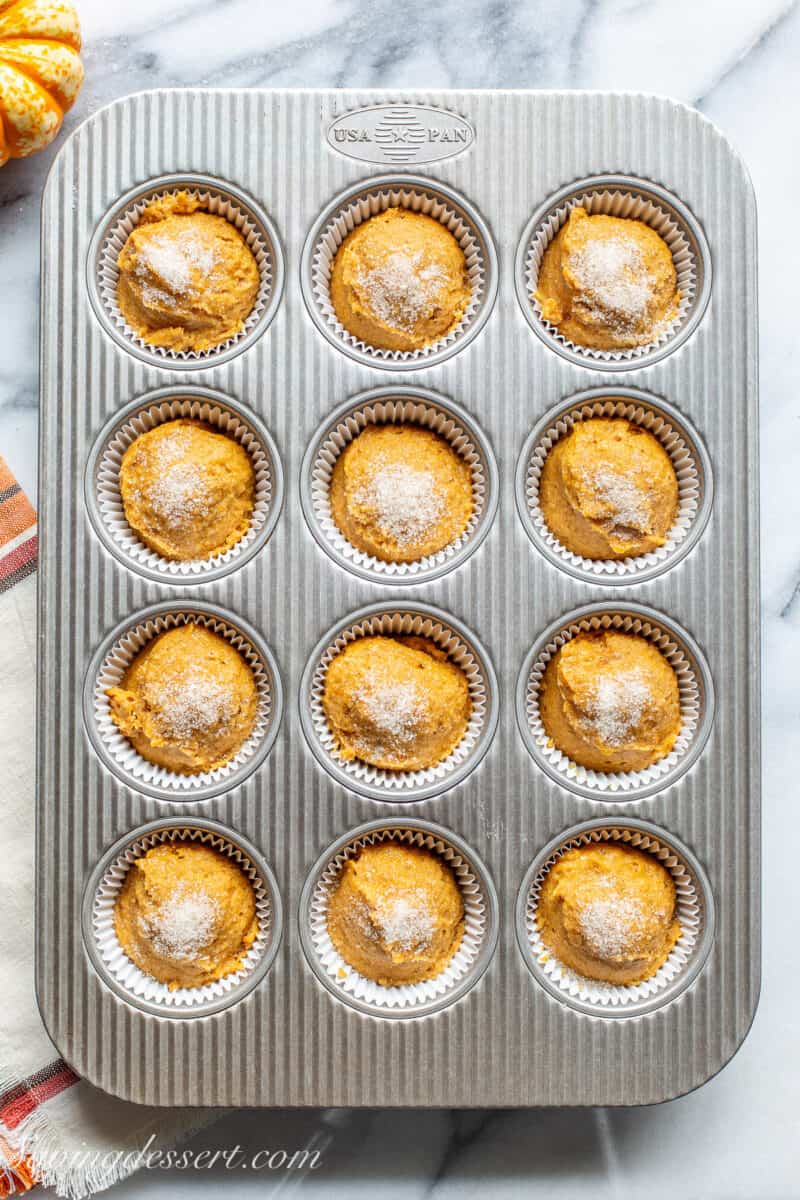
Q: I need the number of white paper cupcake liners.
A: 12